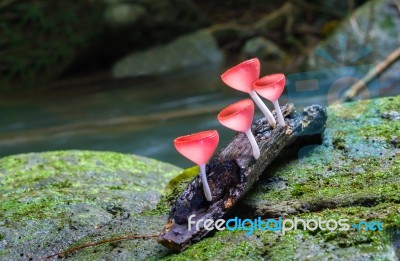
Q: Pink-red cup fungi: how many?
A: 4